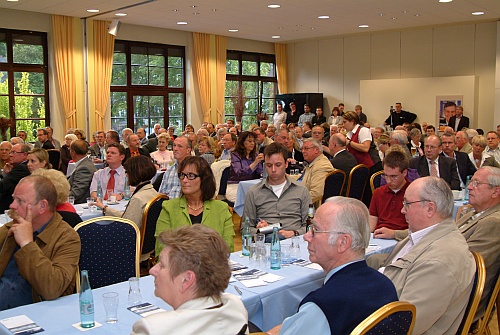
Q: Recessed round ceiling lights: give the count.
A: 11